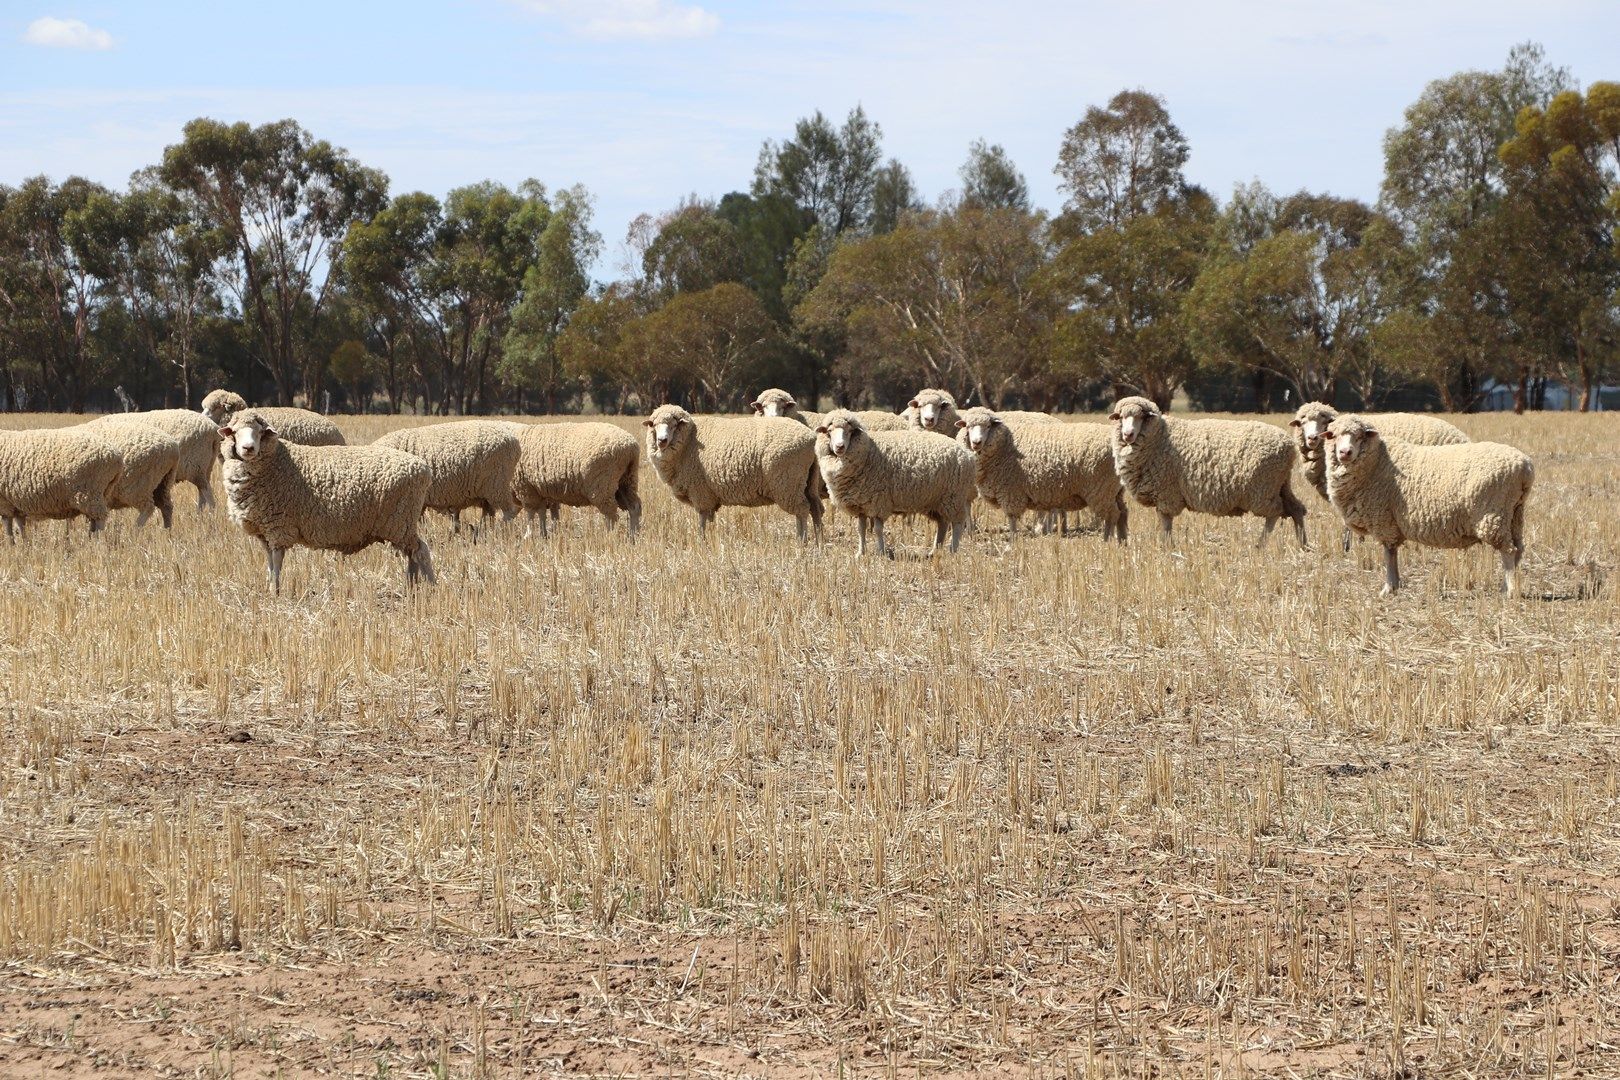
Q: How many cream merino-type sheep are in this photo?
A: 15